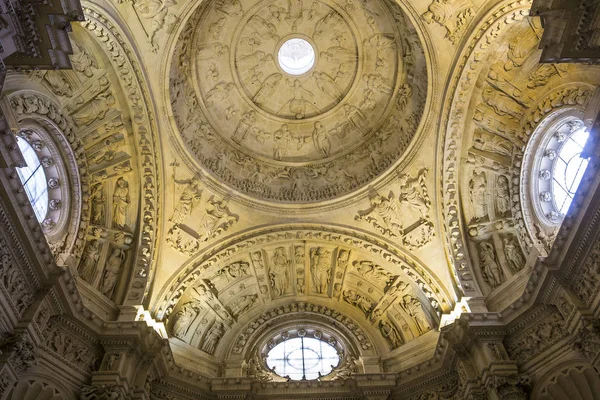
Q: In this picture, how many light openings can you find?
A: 4